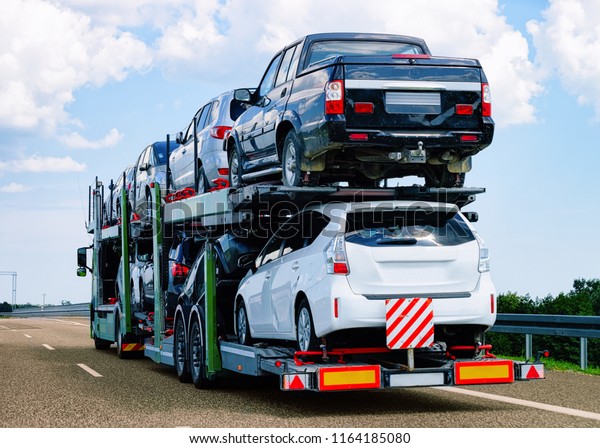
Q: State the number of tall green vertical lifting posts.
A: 3